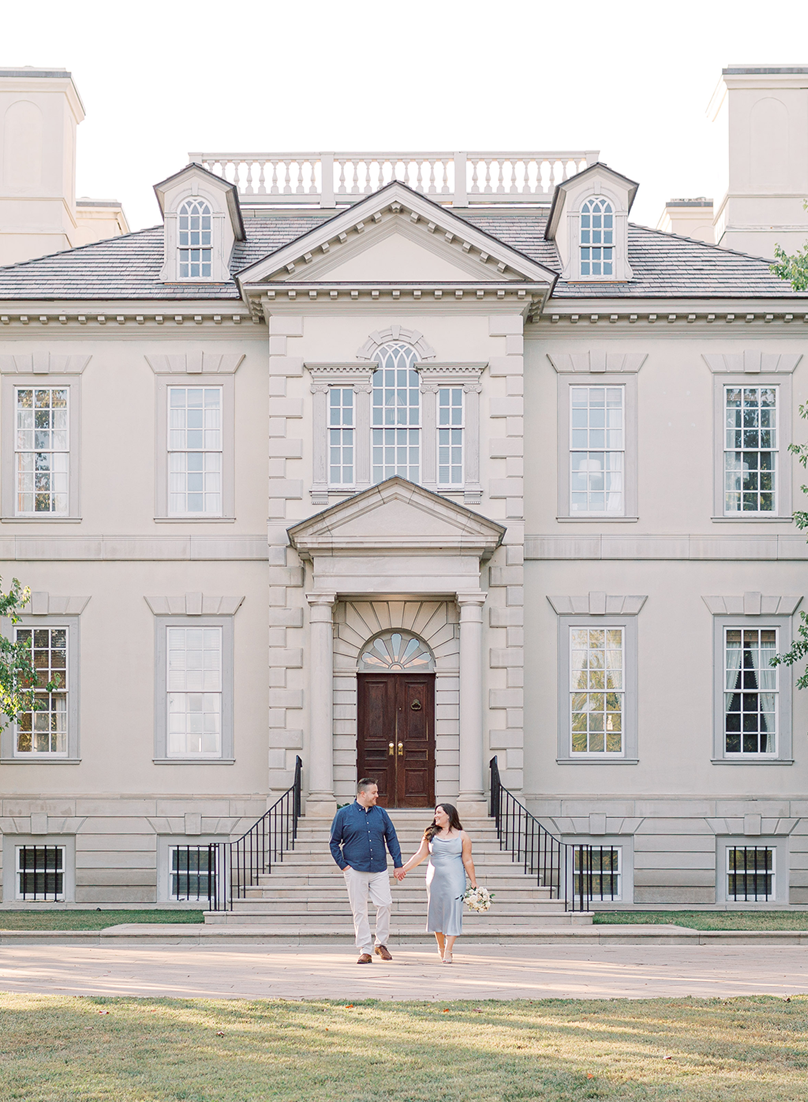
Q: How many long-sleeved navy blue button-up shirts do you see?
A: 1